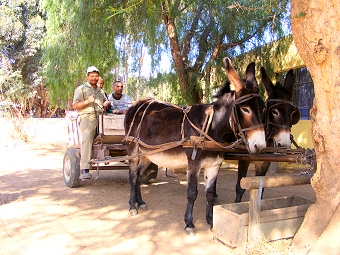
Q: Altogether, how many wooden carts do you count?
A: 1